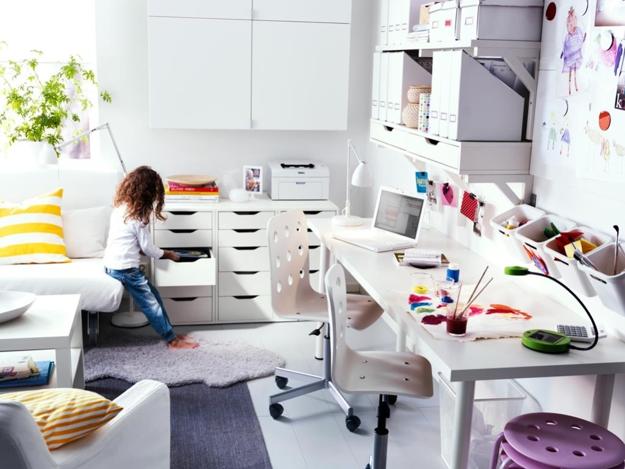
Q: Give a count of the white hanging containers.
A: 4